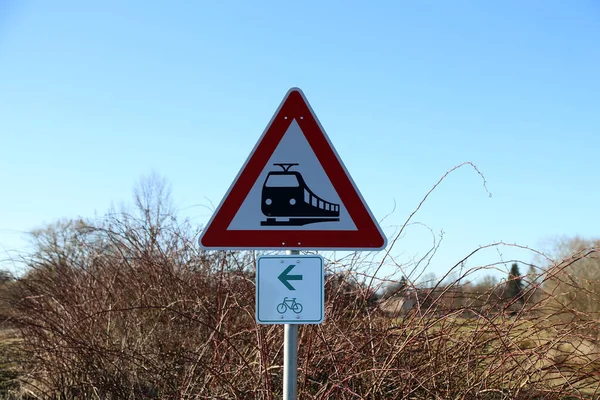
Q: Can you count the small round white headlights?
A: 2